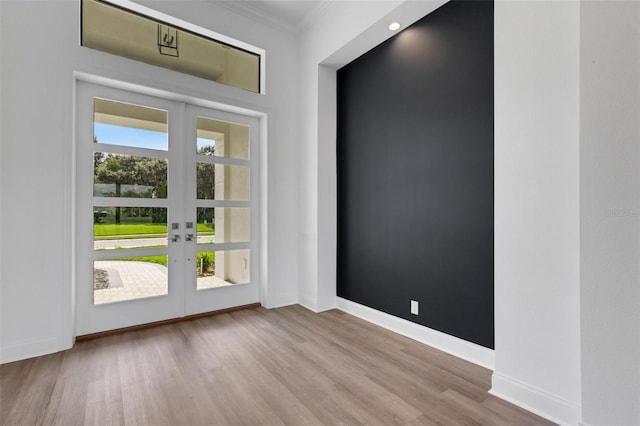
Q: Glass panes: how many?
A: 9